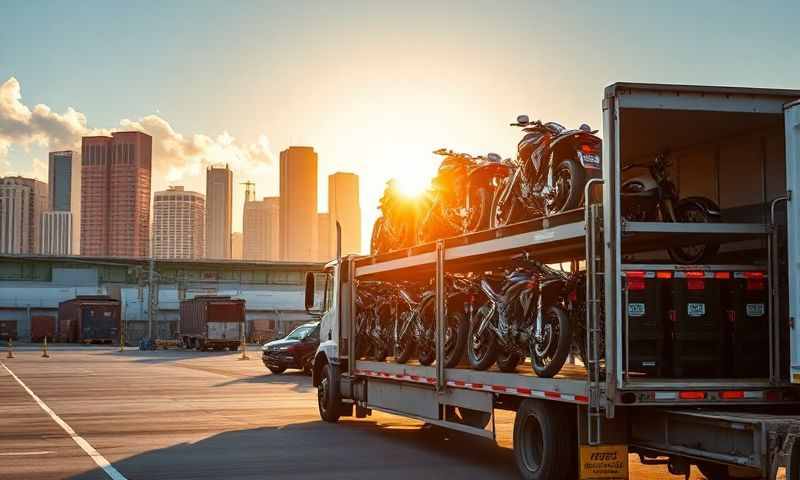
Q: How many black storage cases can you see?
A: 3